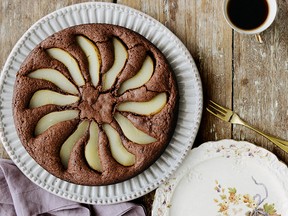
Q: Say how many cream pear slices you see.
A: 12